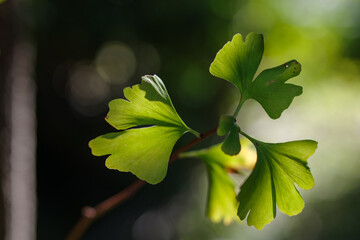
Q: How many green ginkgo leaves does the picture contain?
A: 5